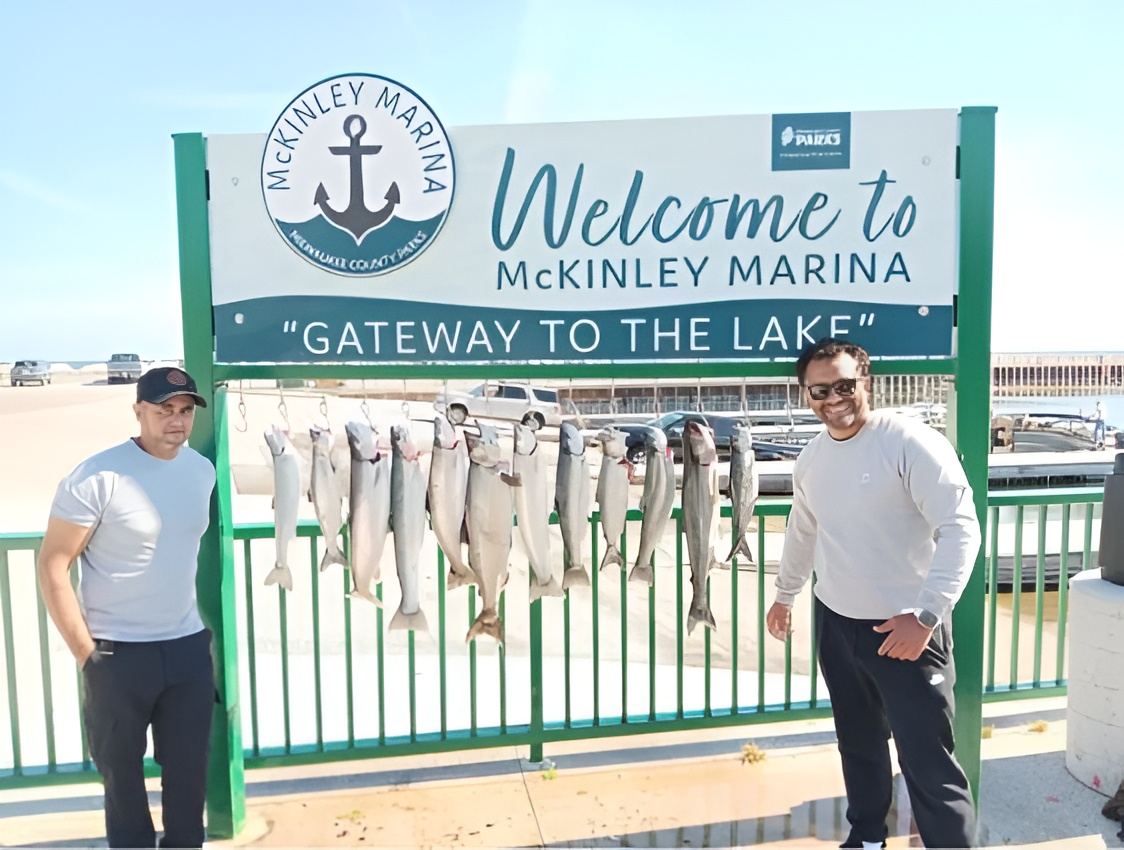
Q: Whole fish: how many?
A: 12